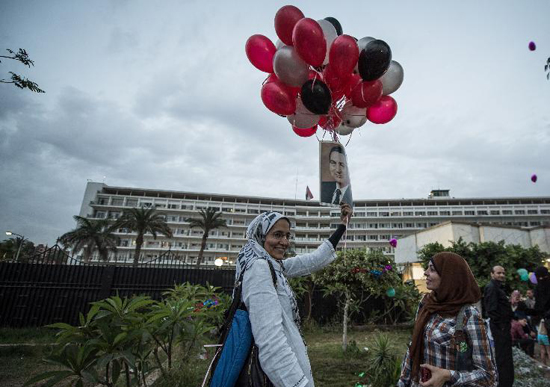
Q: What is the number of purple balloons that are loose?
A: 3